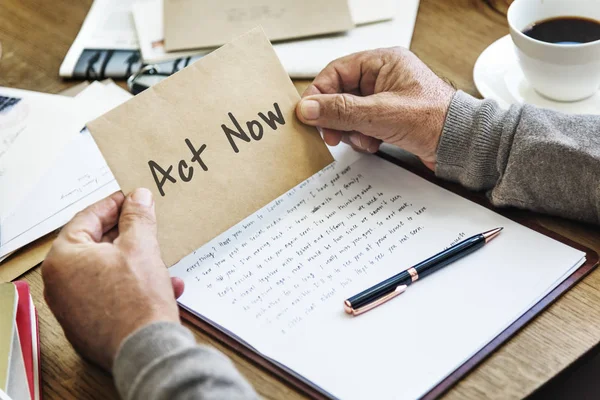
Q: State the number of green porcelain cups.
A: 0